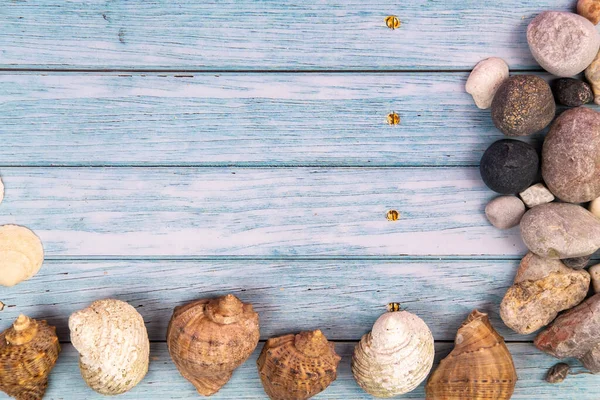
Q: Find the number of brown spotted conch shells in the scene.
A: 4